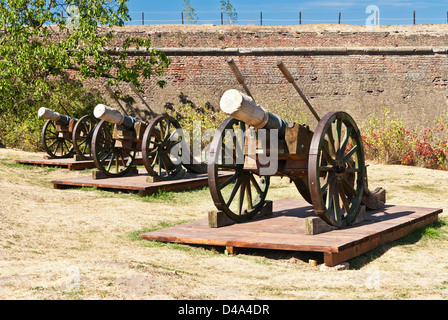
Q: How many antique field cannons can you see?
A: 3